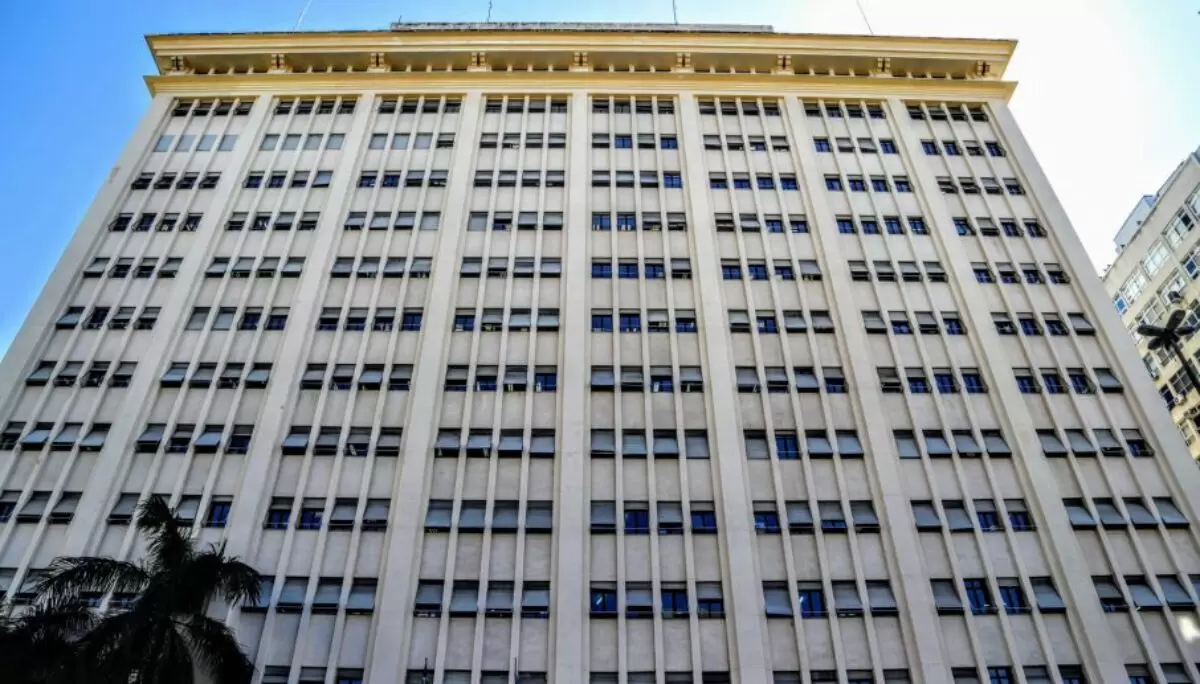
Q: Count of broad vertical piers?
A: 9